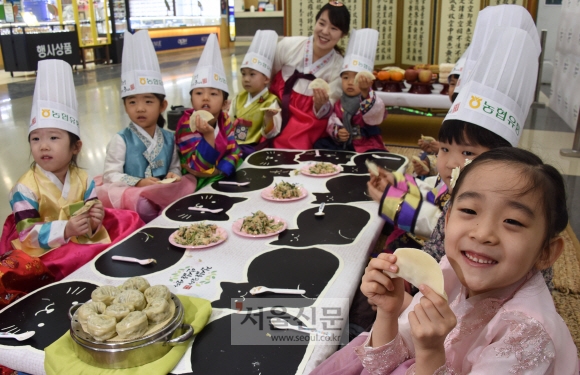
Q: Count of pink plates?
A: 4